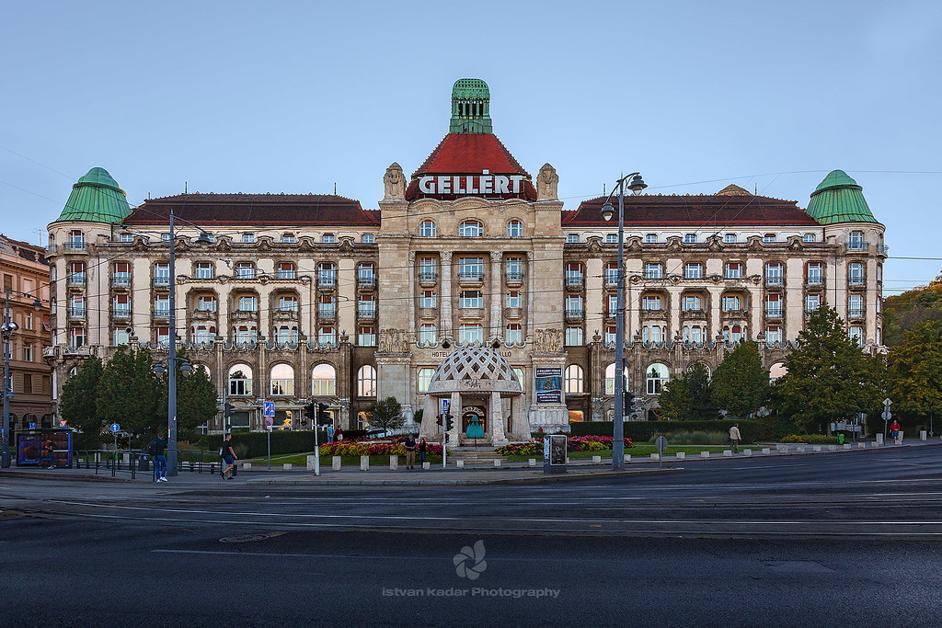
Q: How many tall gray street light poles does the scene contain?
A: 3